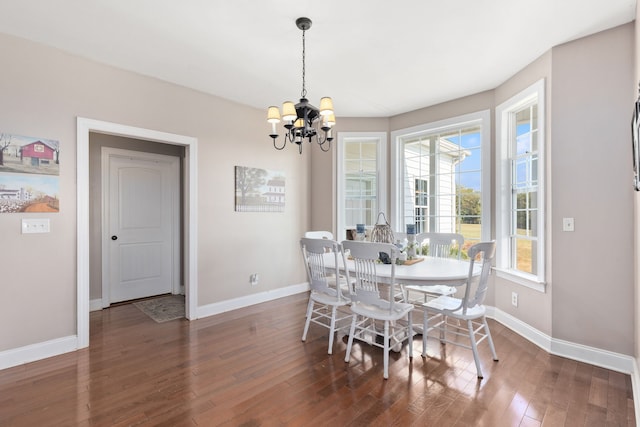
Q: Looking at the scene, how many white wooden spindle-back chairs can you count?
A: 6